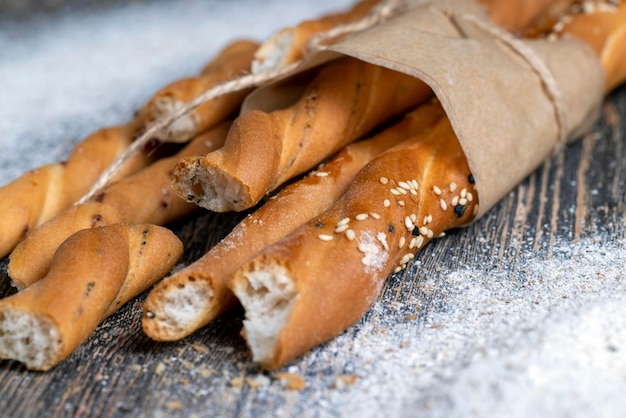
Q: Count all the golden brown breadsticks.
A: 8